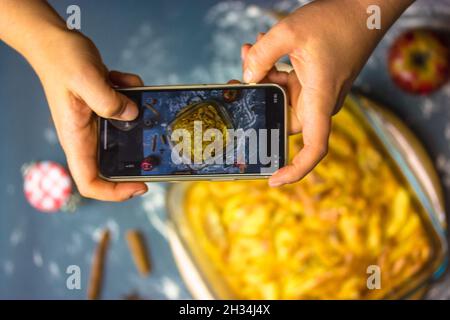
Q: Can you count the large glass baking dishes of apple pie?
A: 1